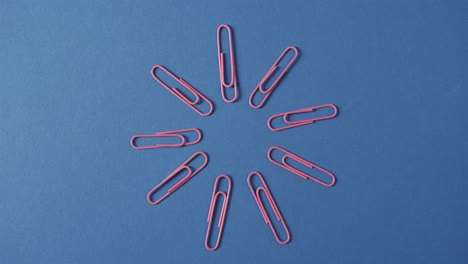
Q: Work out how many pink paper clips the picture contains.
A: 9